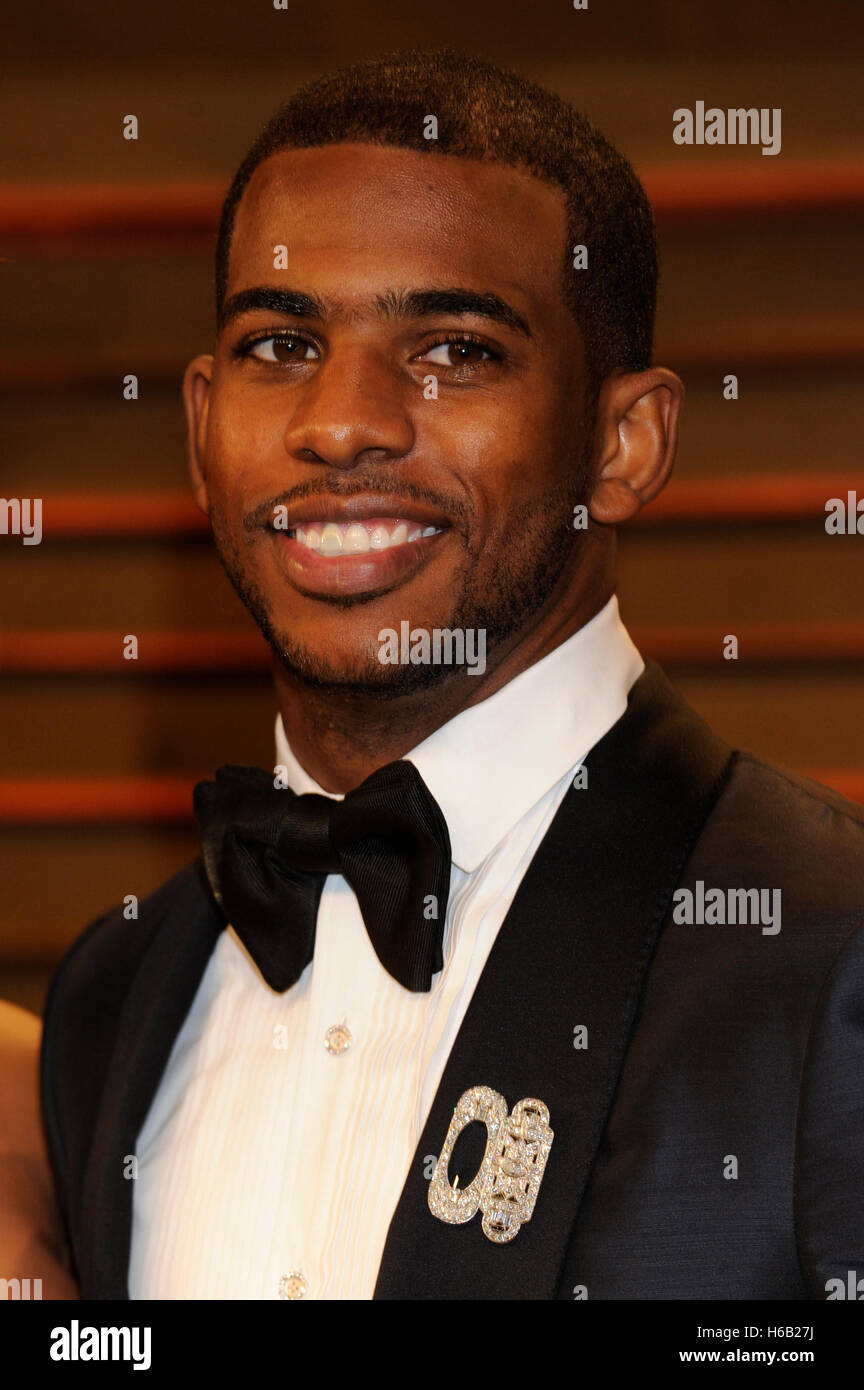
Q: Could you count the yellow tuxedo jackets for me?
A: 0